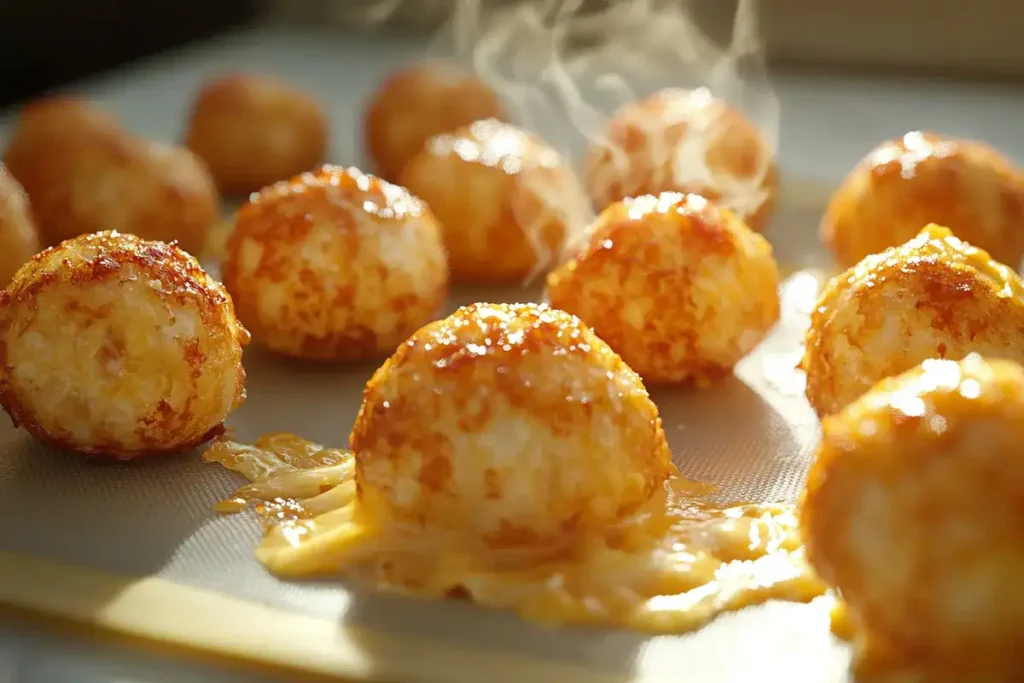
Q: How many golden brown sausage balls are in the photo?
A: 14